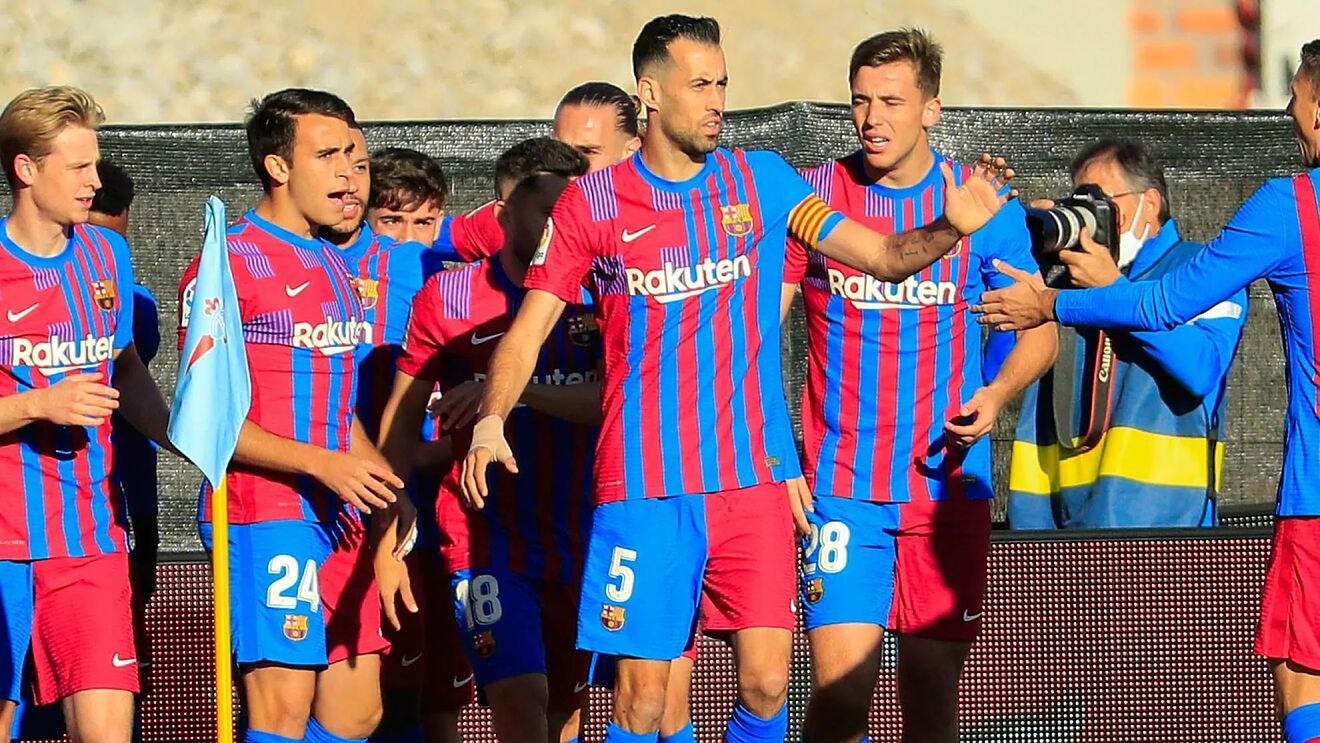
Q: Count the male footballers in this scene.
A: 10